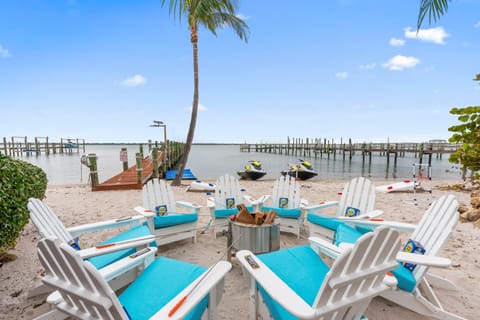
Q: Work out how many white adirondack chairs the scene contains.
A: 8